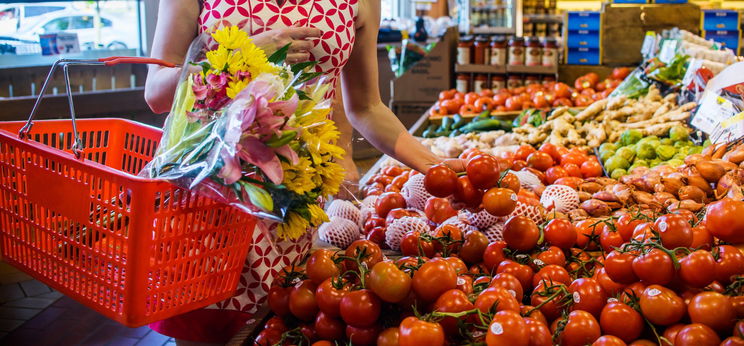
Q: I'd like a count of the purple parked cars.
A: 0